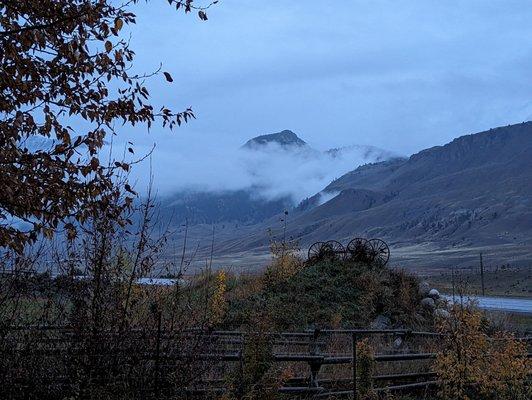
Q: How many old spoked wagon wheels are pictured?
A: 4